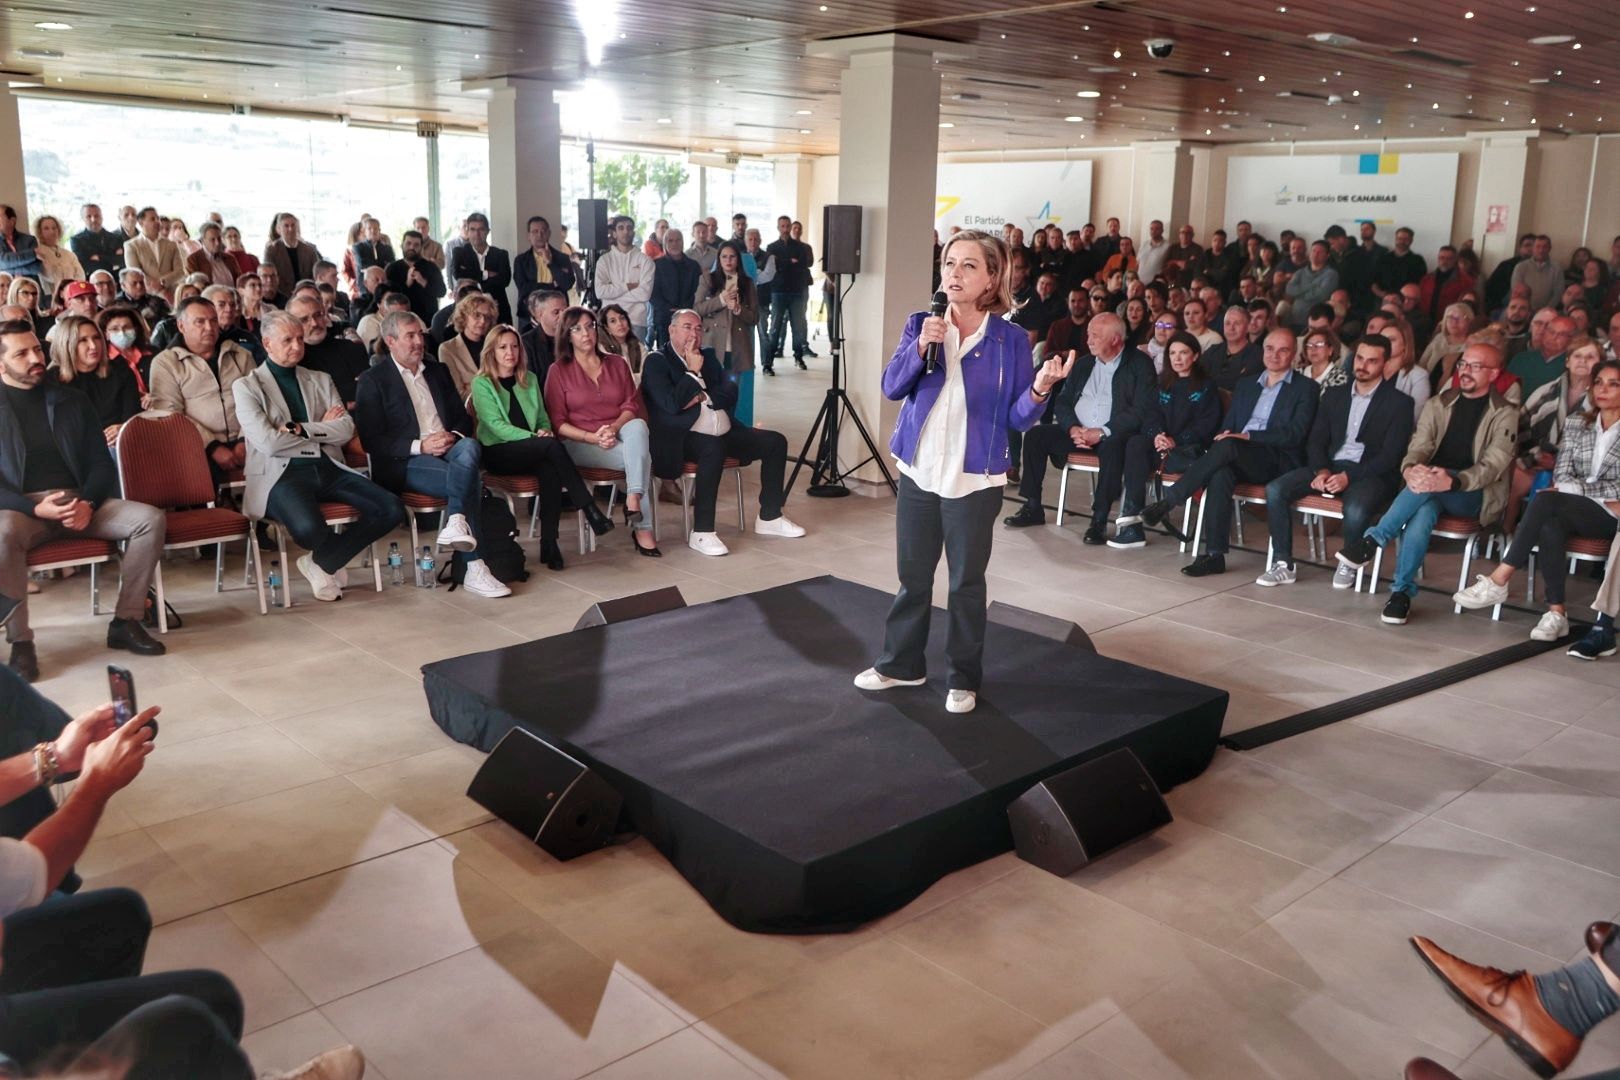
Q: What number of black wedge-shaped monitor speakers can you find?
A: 4